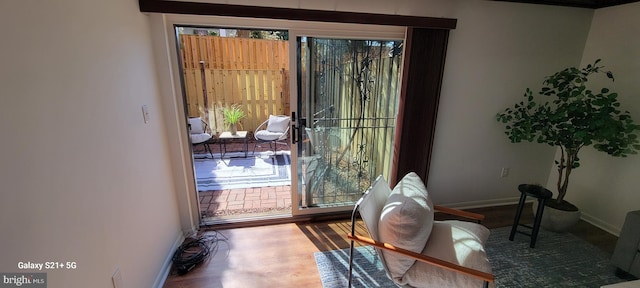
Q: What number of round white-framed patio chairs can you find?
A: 2